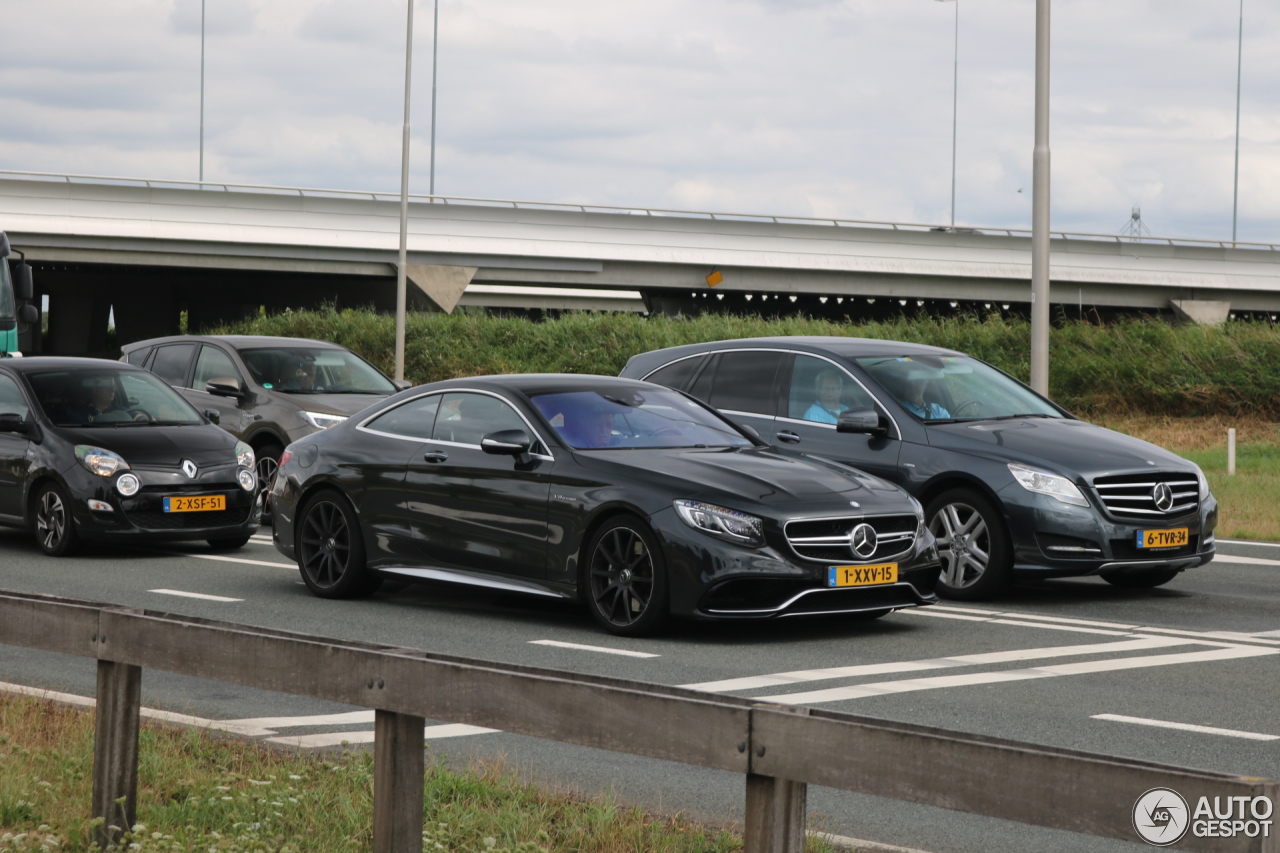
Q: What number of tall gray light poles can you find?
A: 6